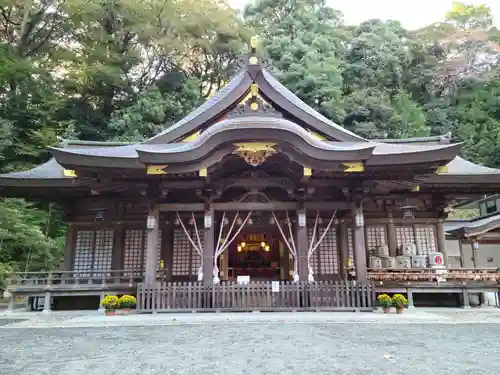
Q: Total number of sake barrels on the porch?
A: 7